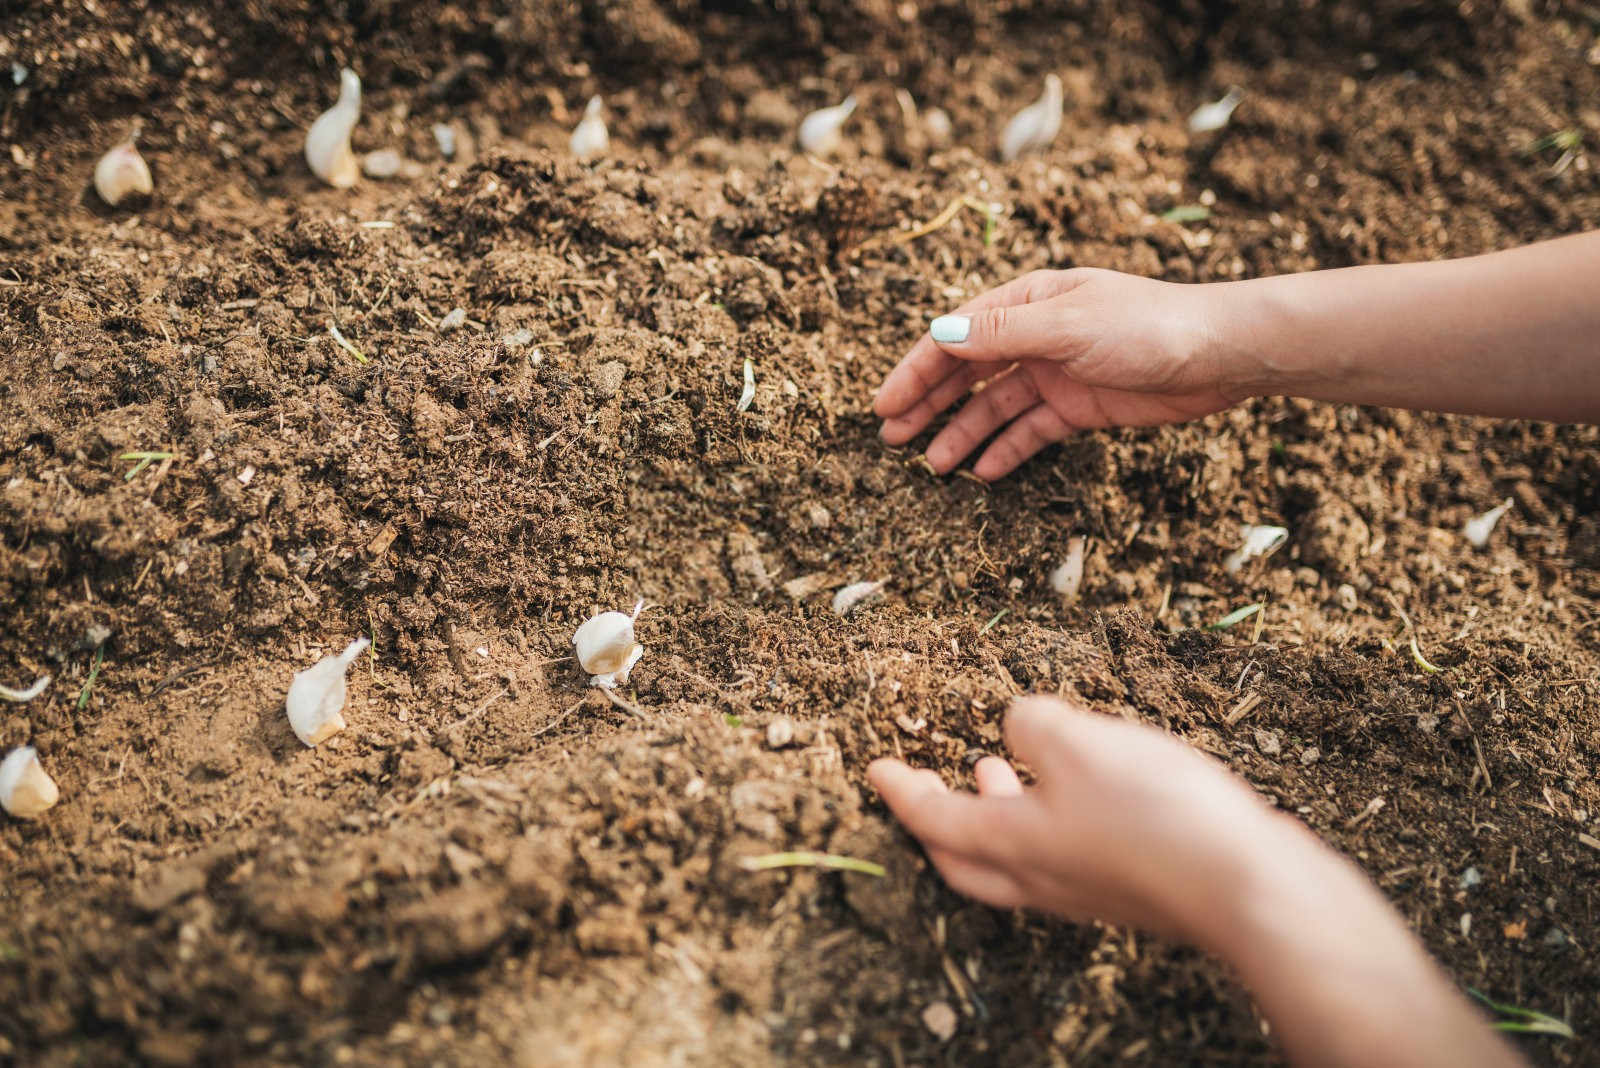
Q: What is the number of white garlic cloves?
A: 13